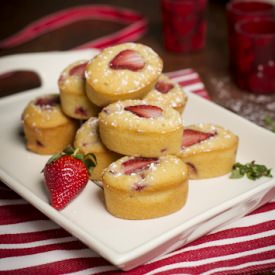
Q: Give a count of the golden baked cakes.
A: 8